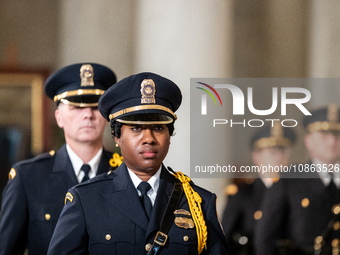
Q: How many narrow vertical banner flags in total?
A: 0